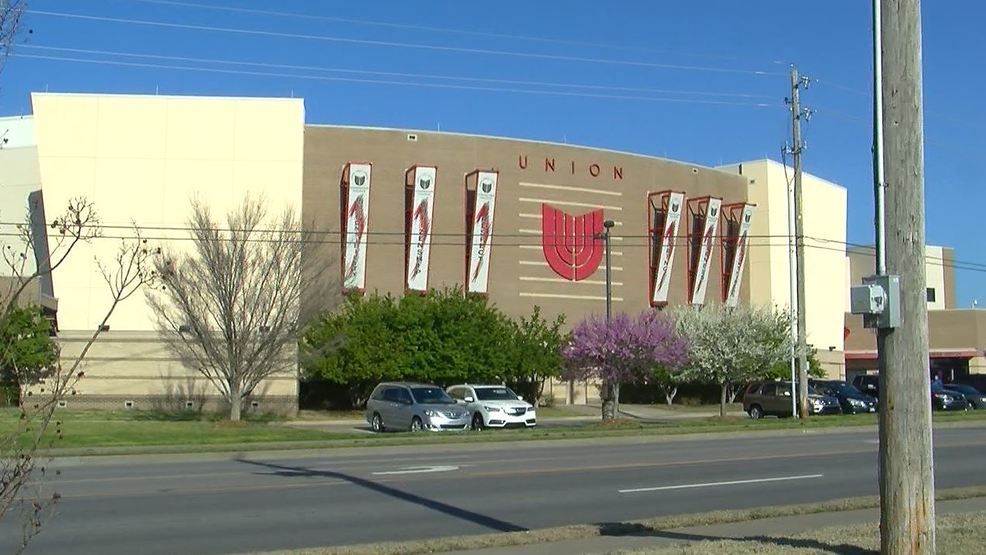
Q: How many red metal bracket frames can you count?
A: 6